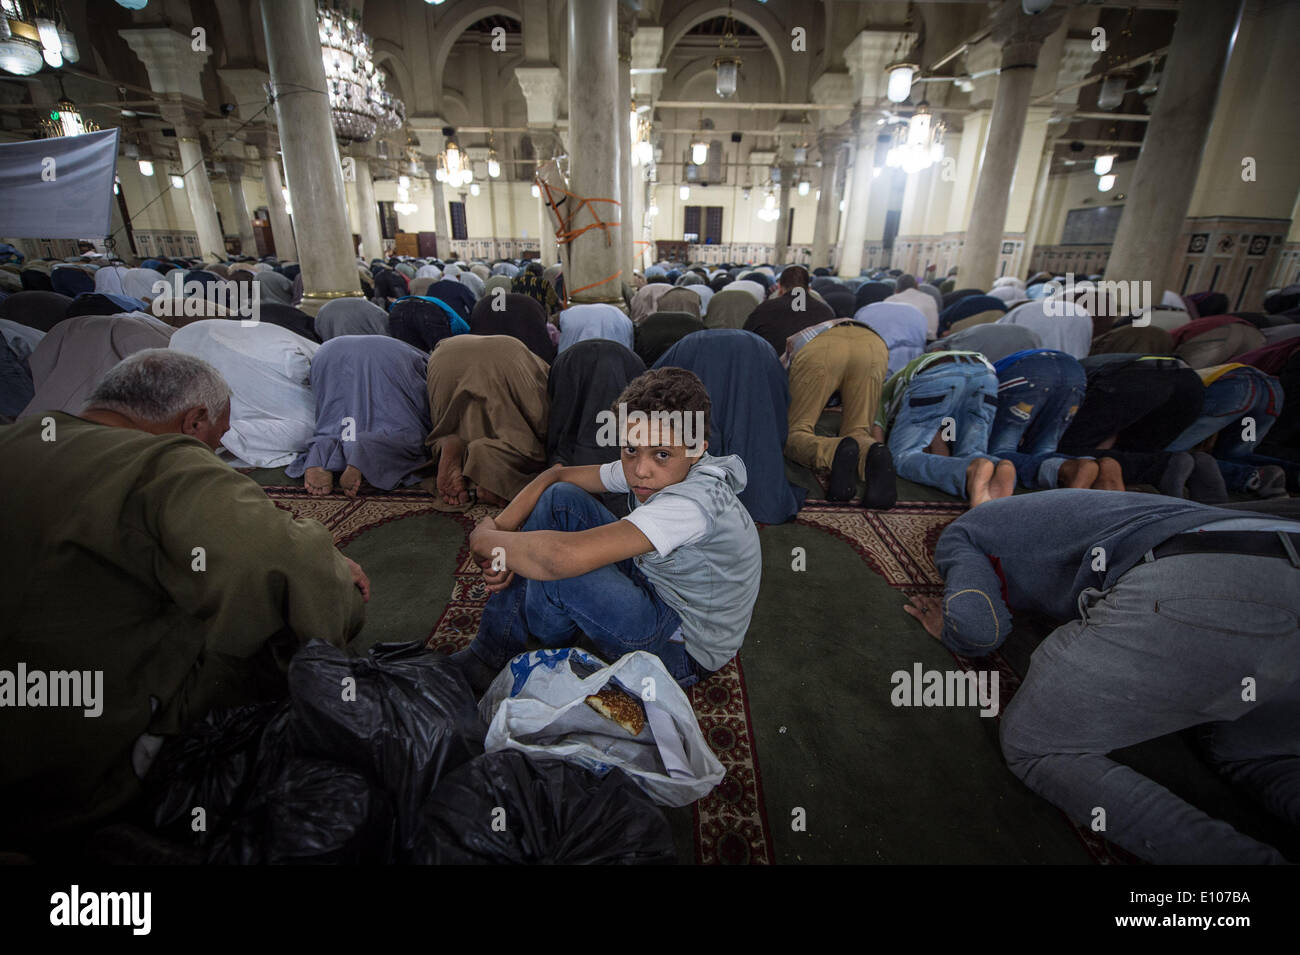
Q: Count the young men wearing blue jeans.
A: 4